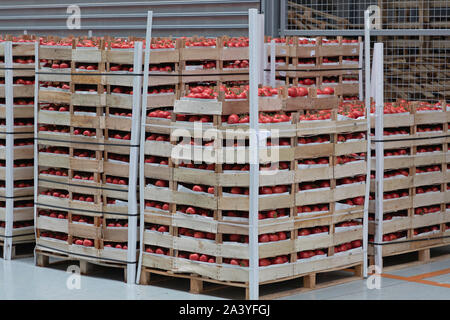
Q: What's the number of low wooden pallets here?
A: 4